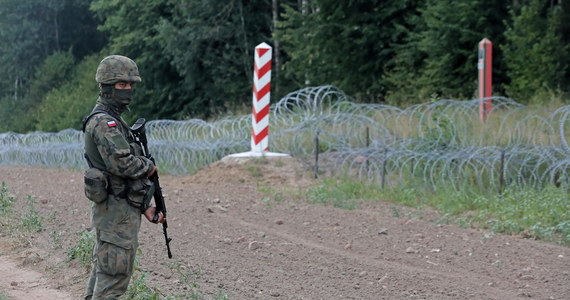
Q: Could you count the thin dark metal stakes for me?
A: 4